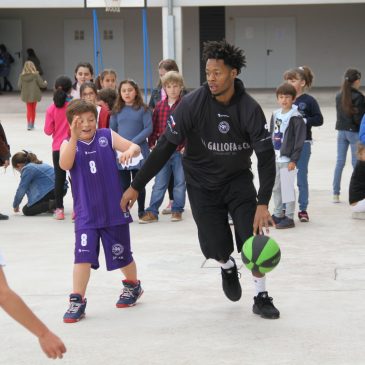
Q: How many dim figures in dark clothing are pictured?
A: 2